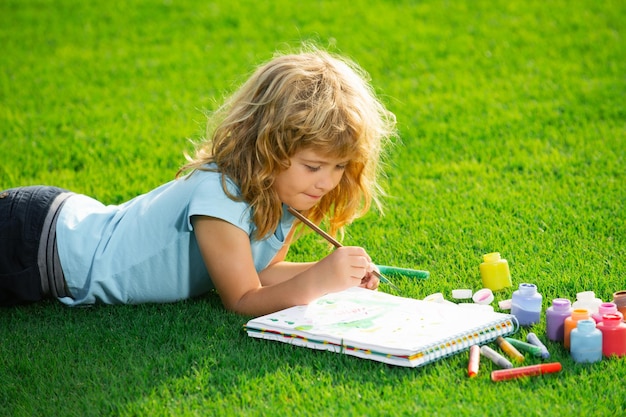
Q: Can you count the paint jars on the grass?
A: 9